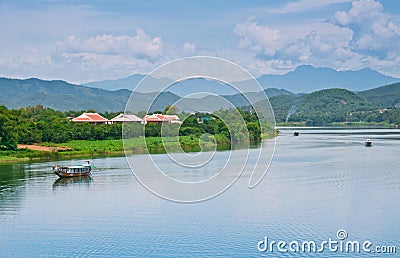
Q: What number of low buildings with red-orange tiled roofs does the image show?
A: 3